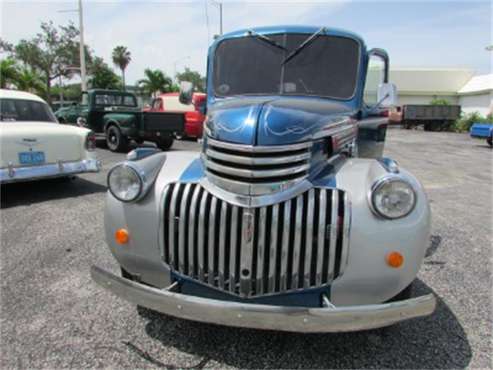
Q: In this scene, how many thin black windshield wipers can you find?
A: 2